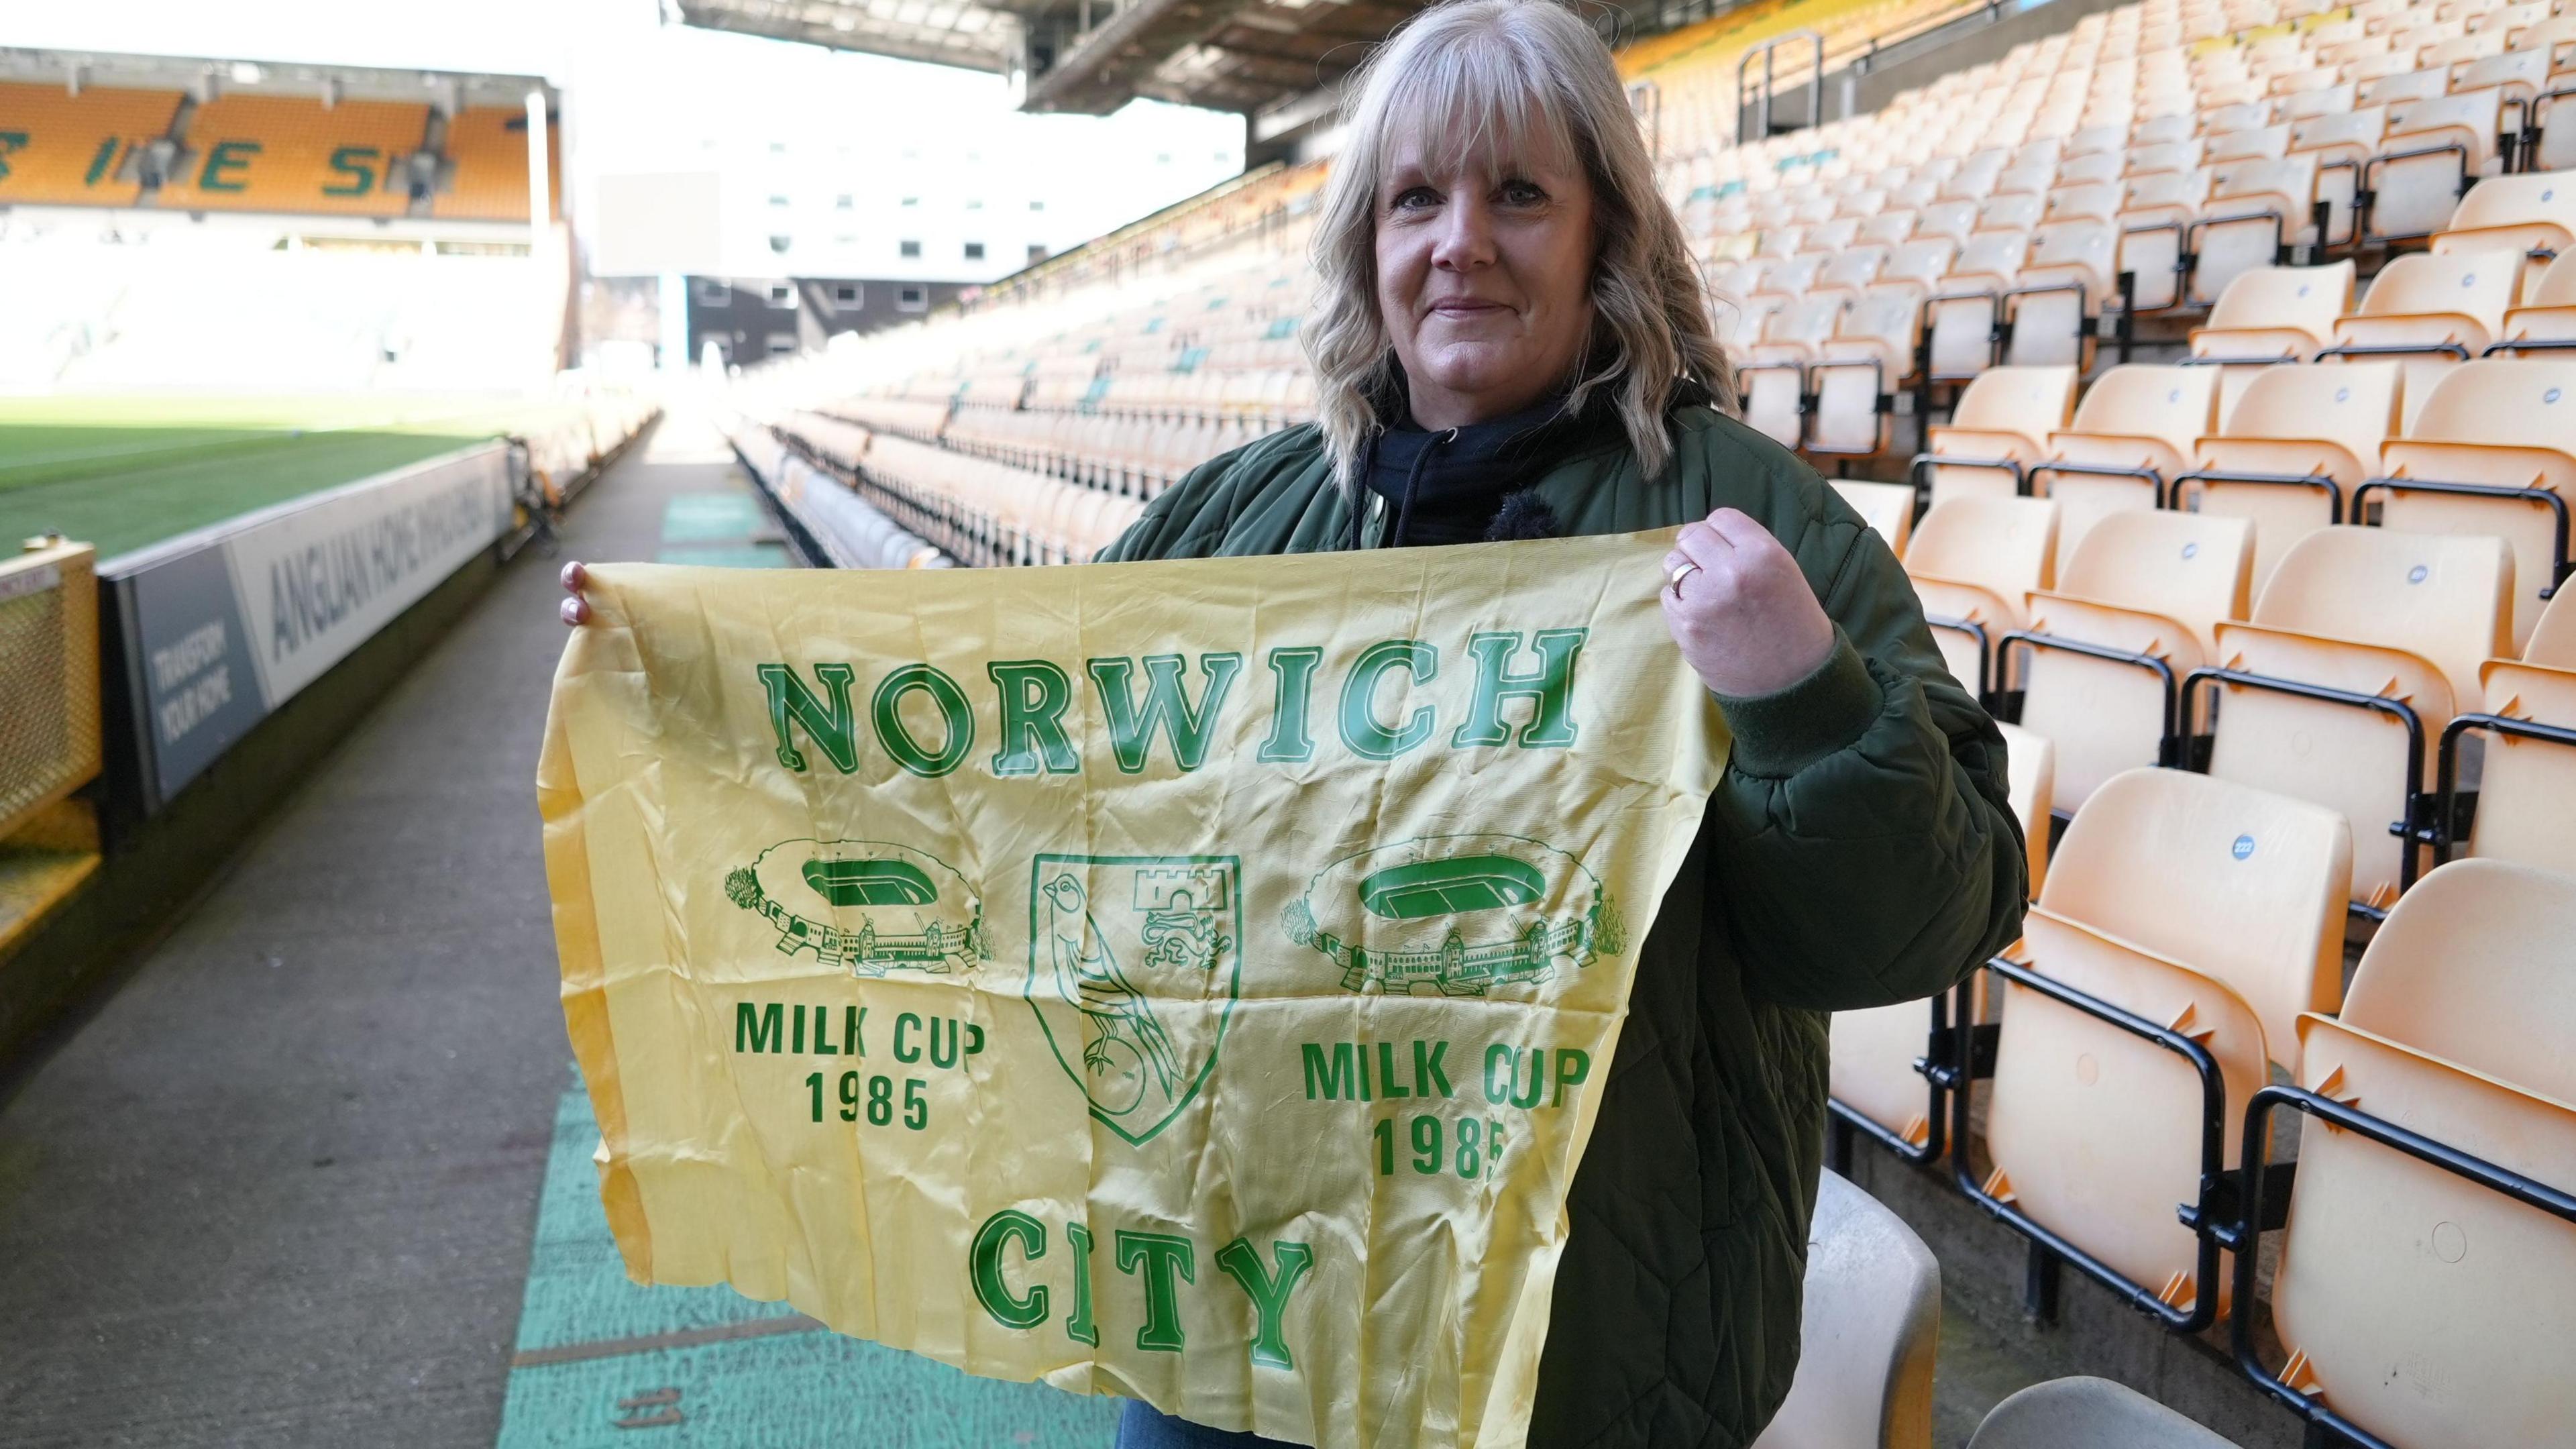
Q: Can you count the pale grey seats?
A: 2